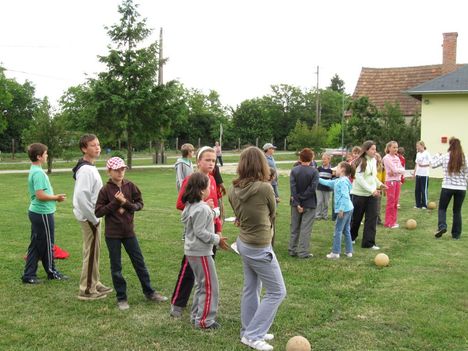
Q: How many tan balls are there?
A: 4